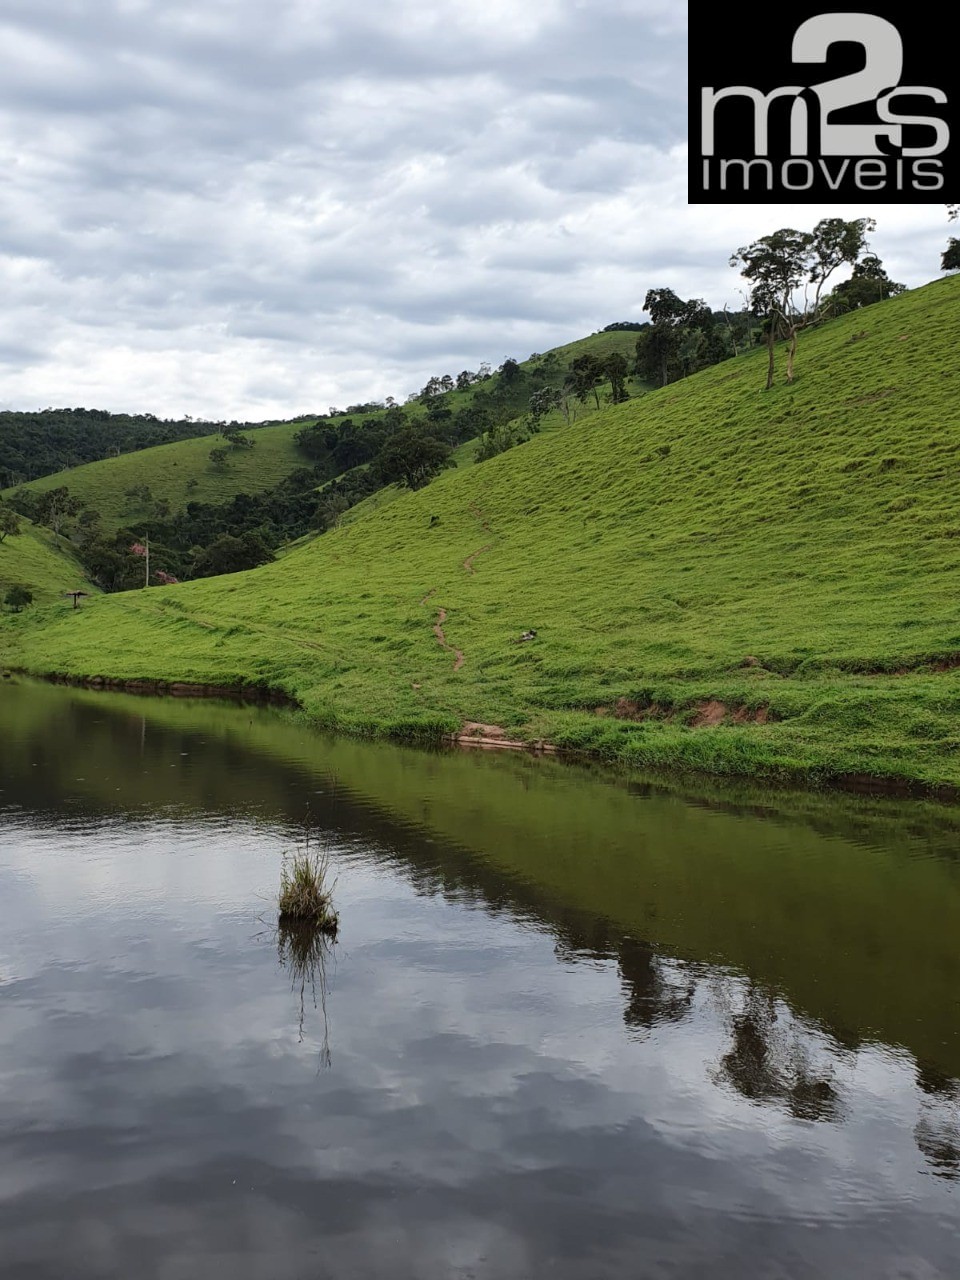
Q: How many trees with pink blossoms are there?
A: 2